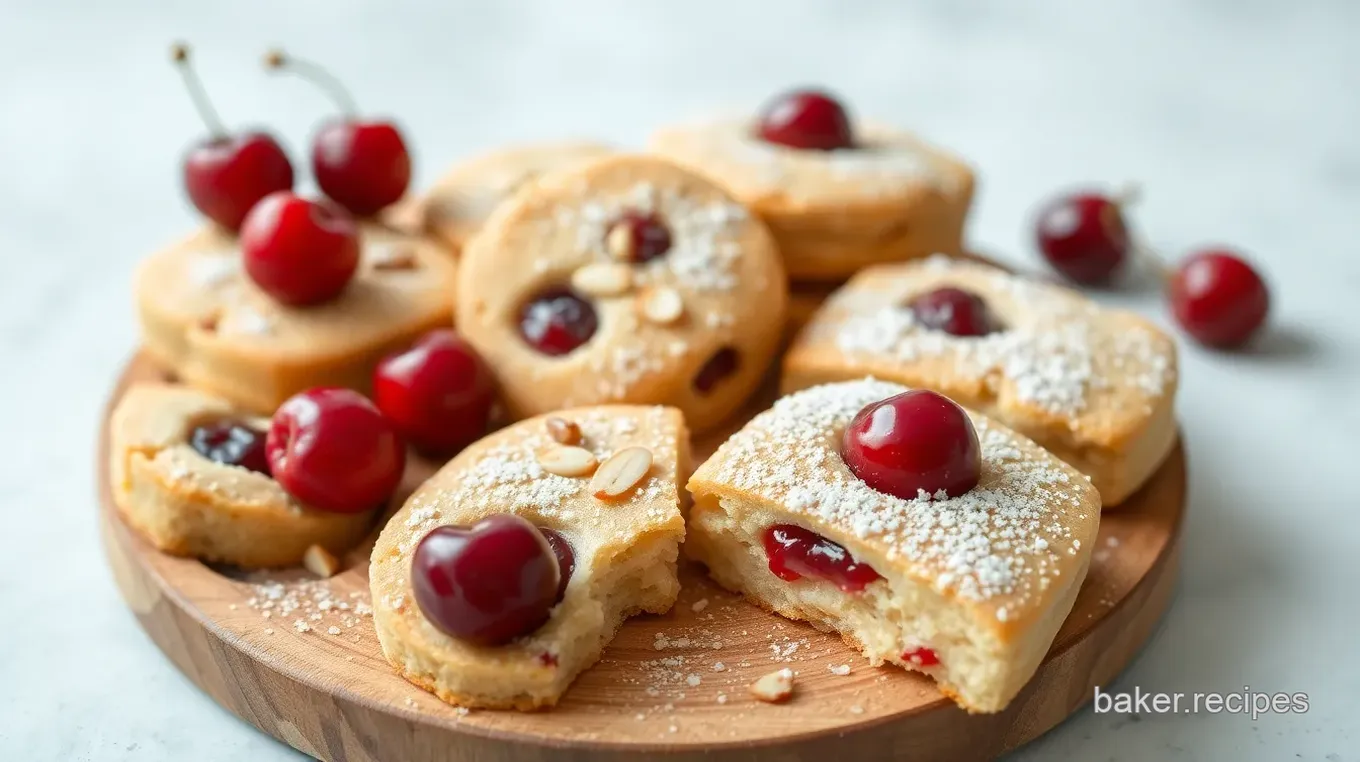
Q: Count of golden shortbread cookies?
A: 8